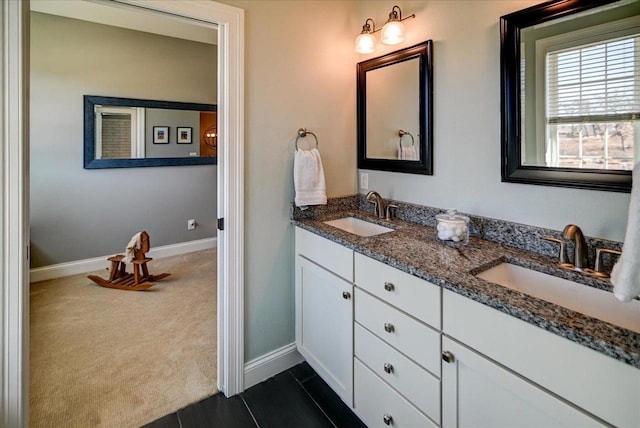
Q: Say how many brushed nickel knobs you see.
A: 6